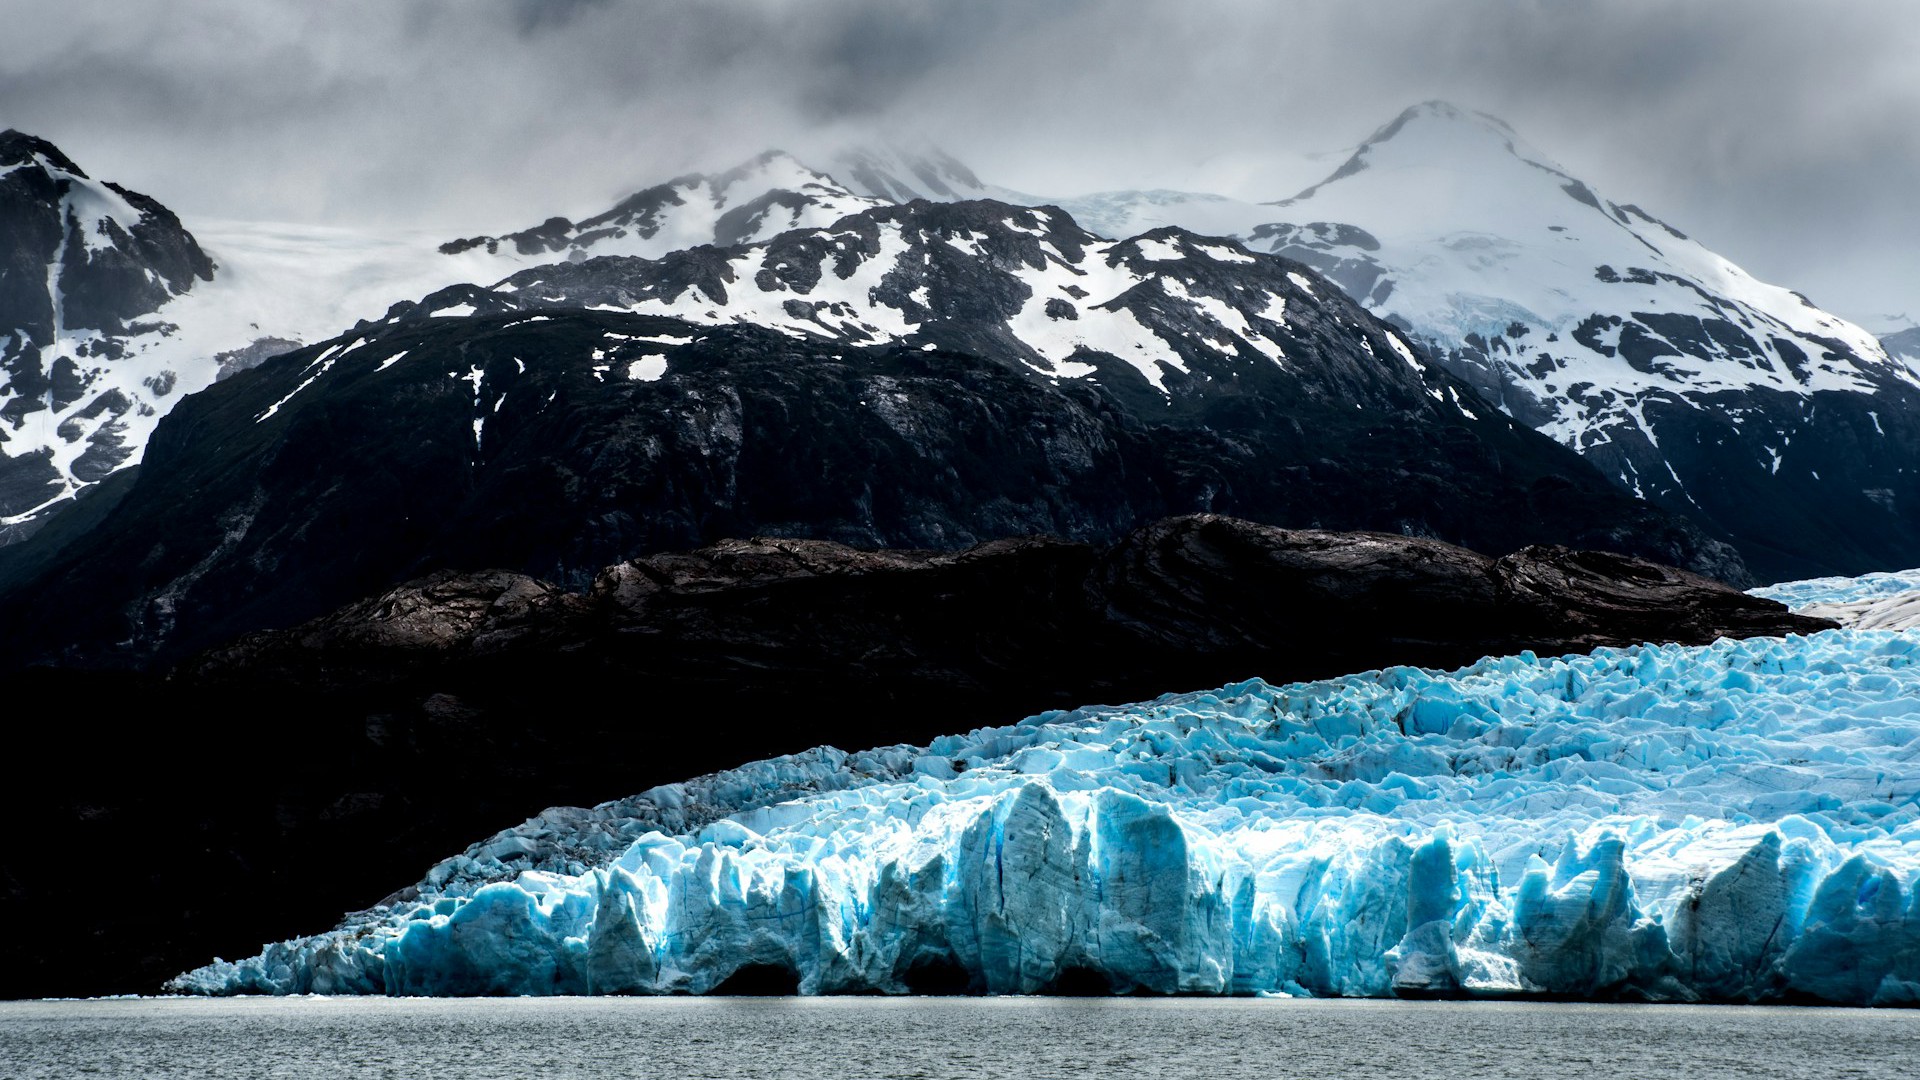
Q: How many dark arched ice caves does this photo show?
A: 3